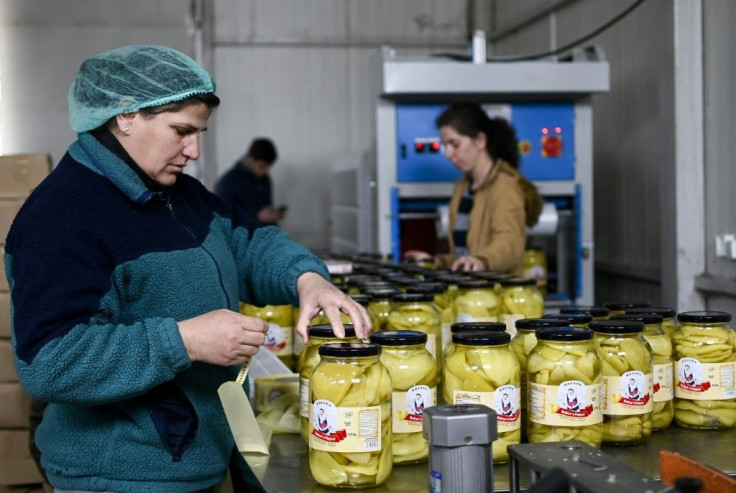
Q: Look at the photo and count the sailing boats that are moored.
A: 0